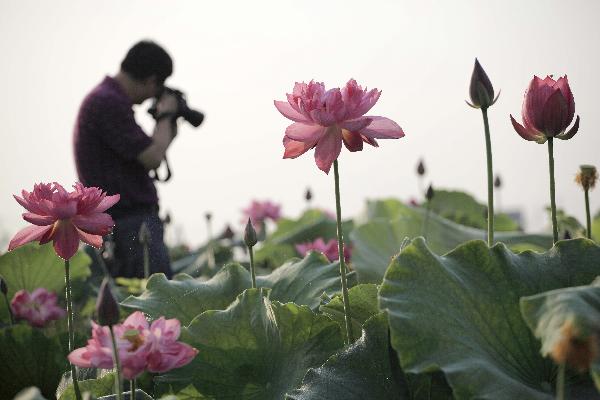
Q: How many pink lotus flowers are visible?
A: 7